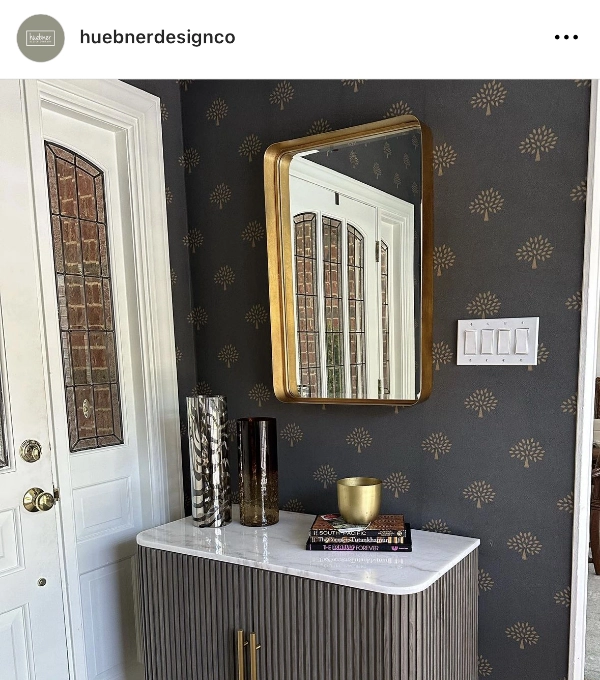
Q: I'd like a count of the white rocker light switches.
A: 4